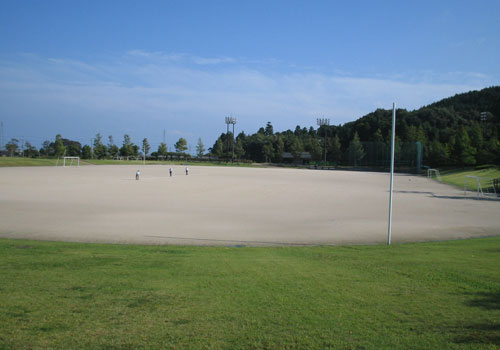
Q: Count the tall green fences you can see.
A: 1